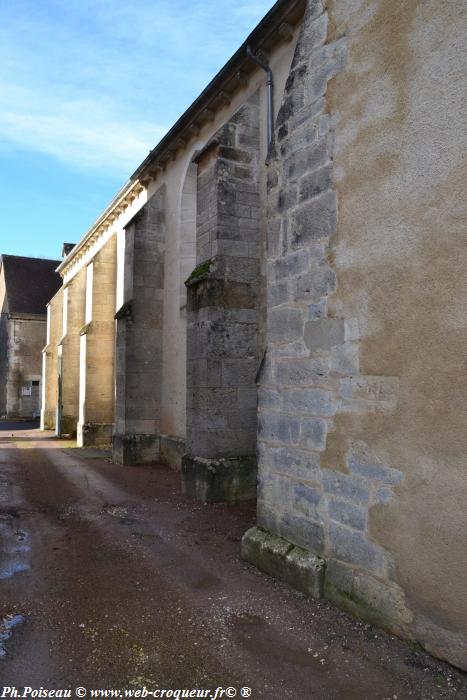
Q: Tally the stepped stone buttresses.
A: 5